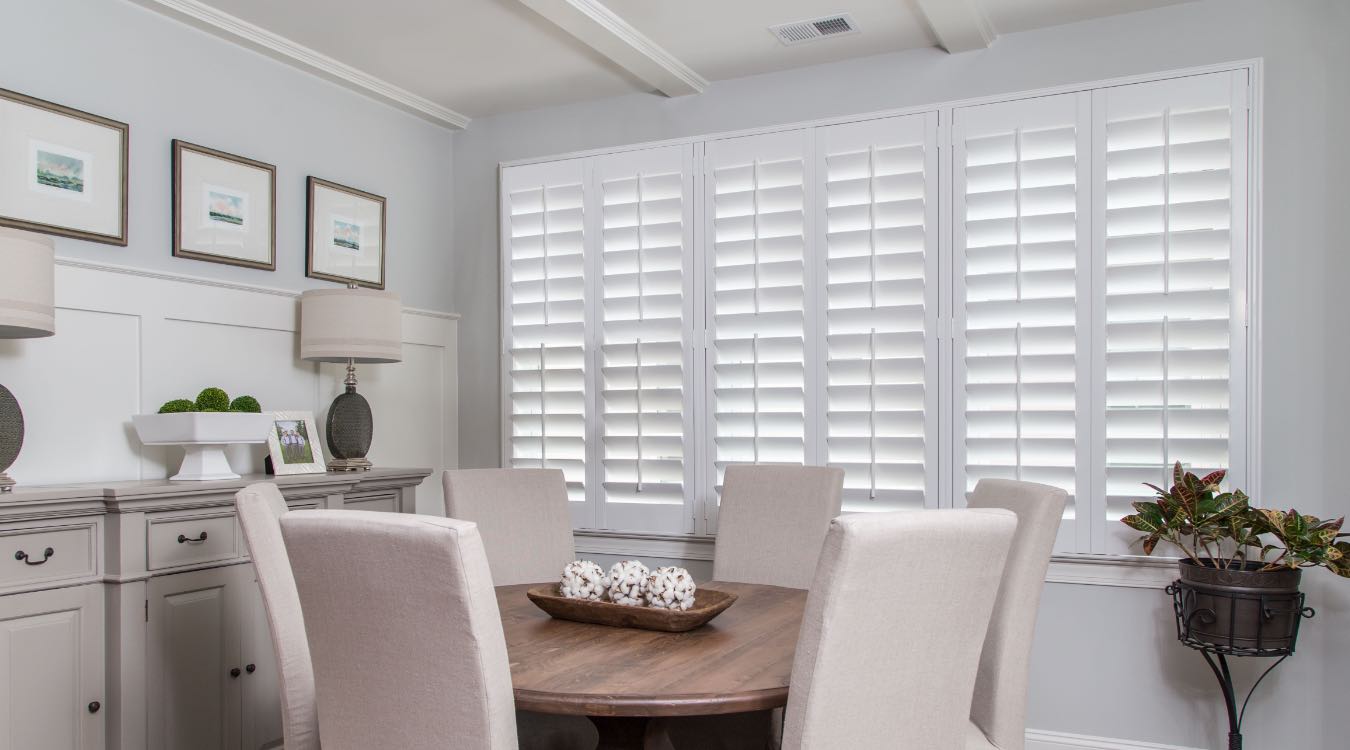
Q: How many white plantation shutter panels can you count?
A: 6